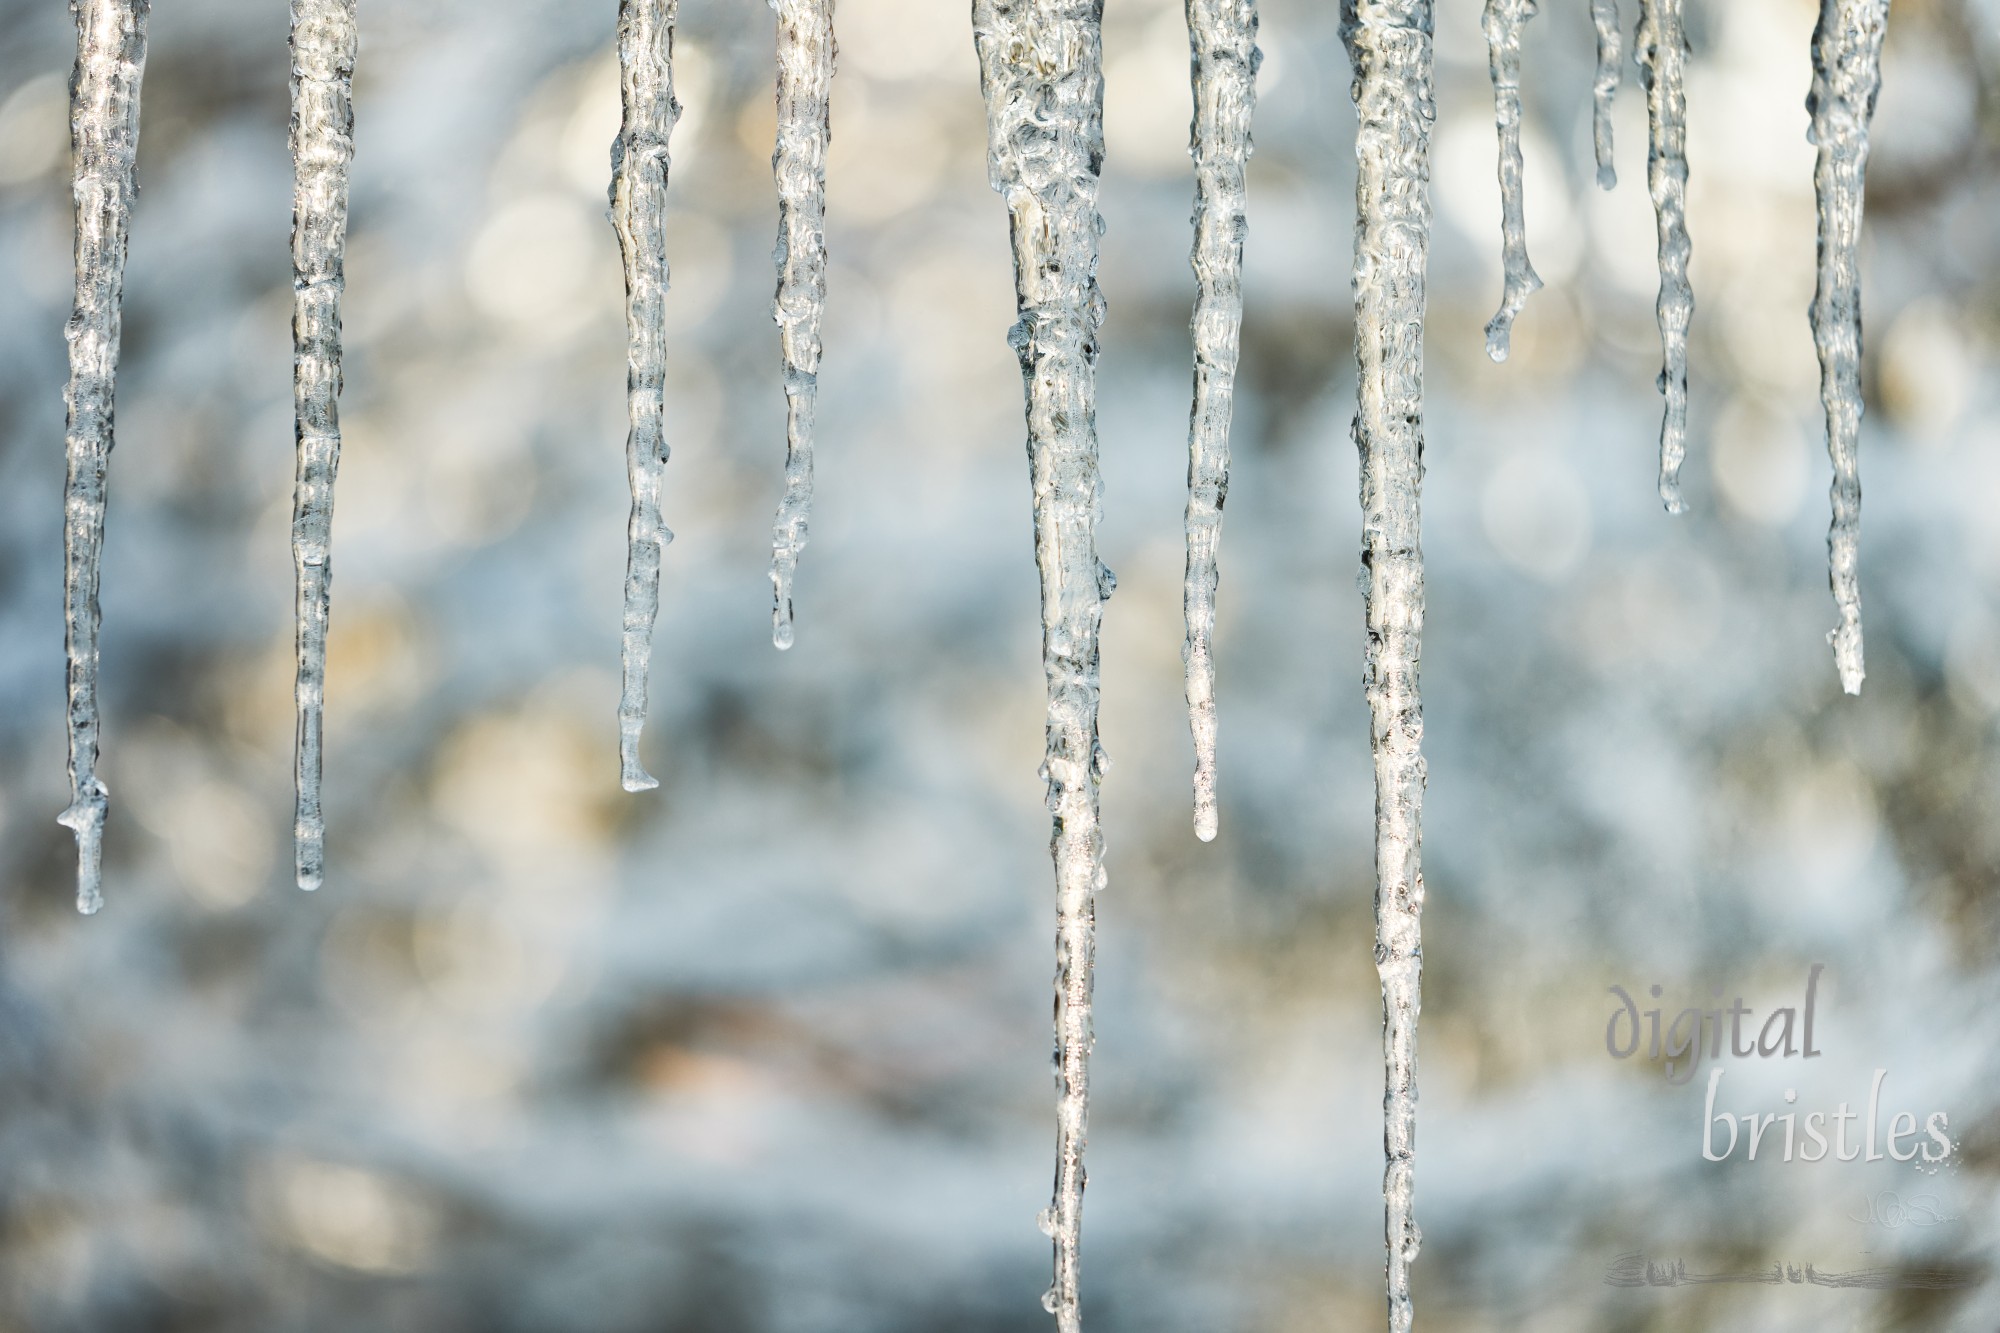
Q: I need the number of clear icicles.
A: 11